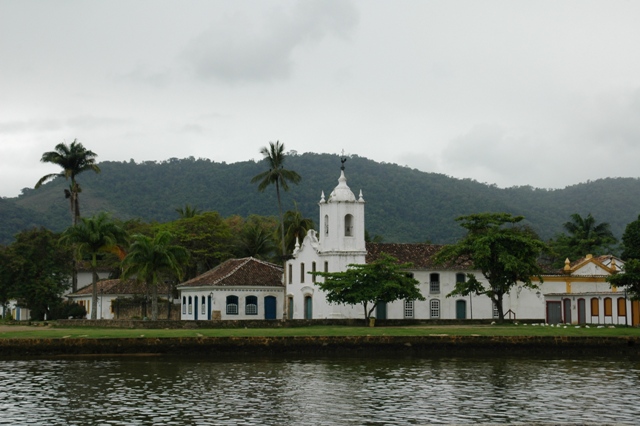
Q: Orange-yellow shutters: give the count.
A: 3